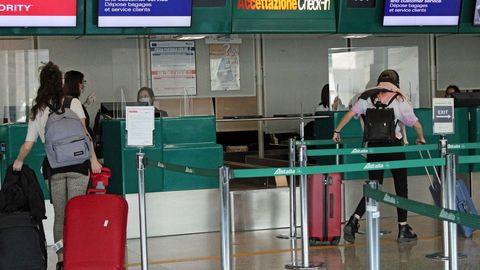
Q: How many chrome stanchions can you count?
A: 7